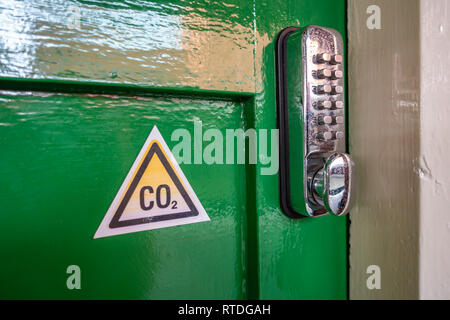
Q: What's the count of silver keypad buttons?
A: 12